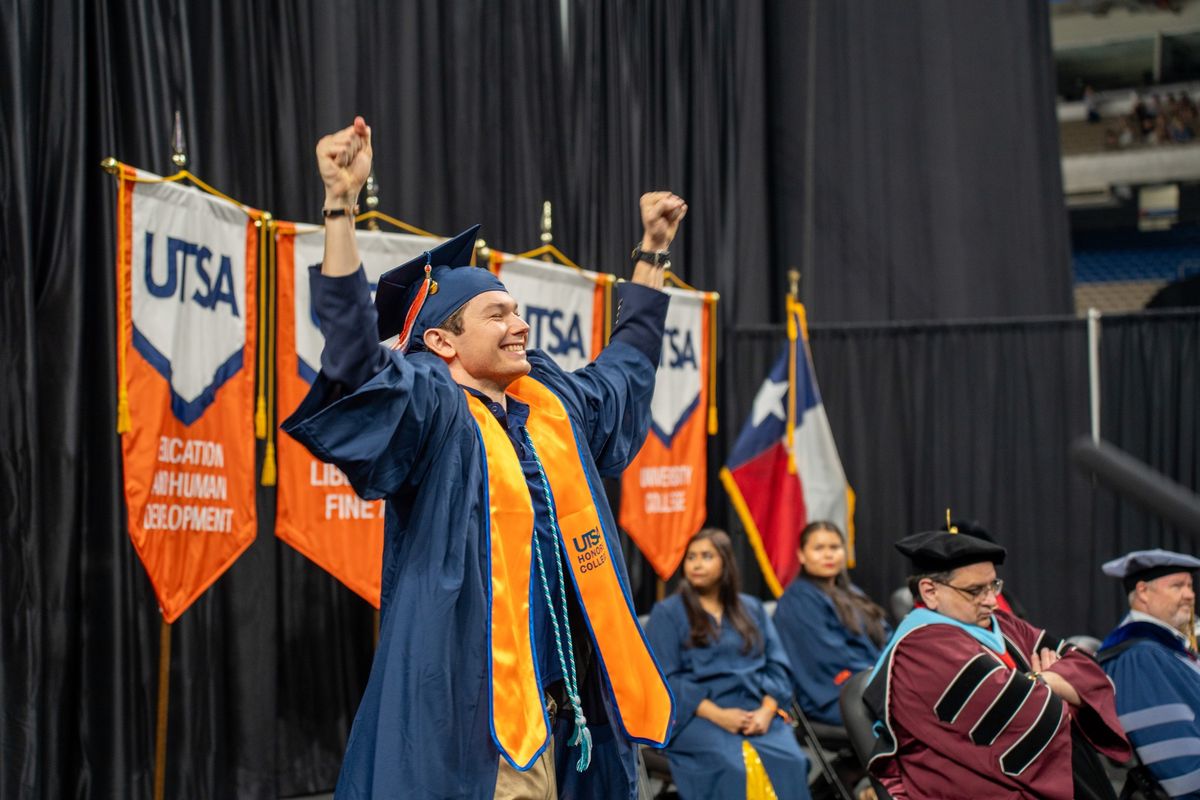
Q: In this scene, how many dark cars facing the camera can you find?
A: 0